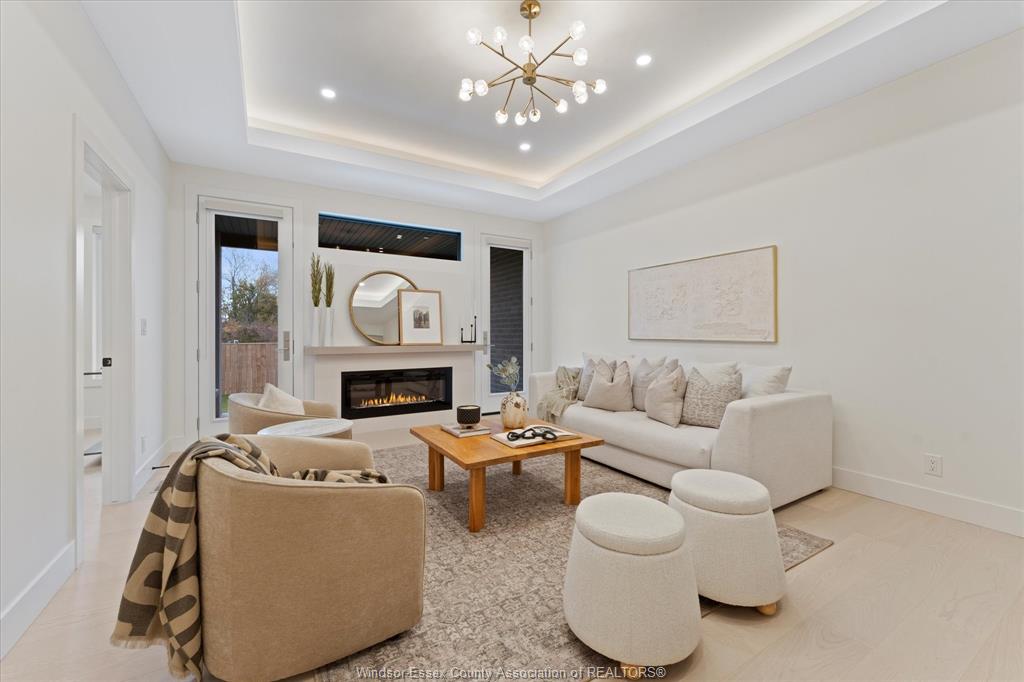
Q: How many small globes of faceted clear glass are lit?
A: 15